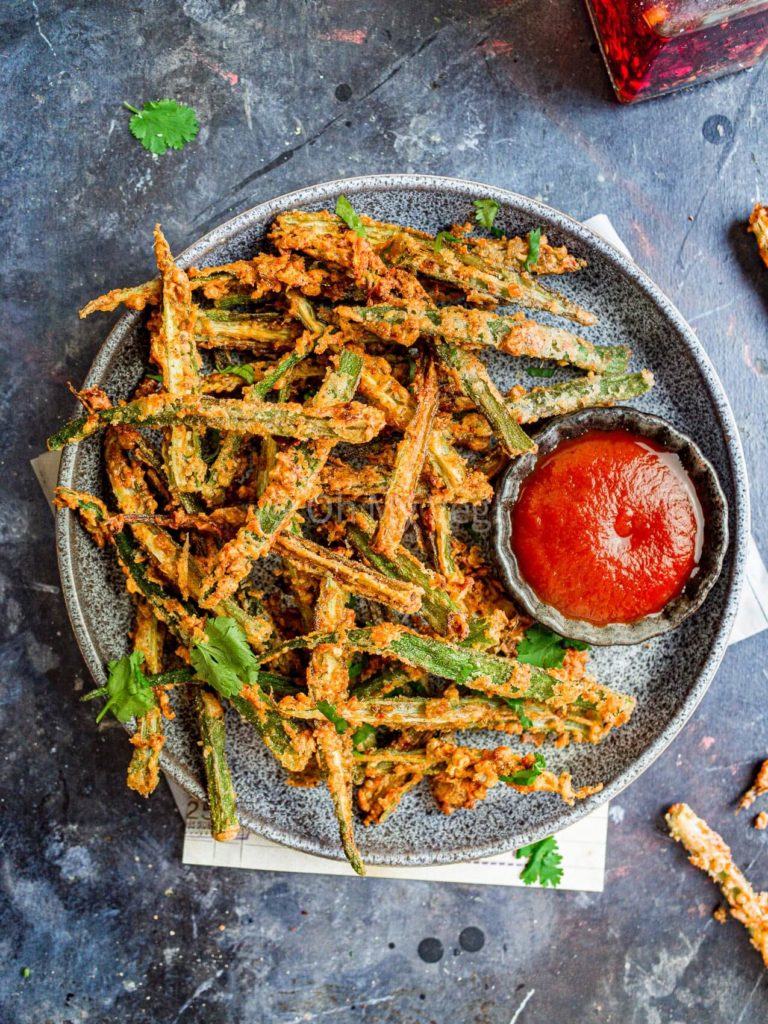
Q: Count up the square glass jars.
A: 1